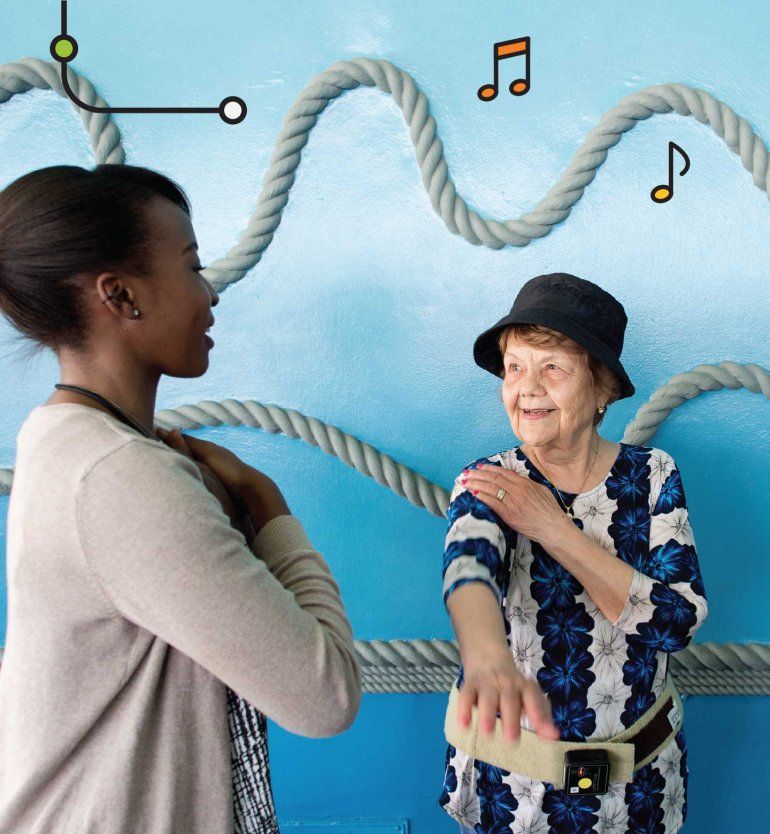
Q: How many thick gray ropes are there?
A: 3